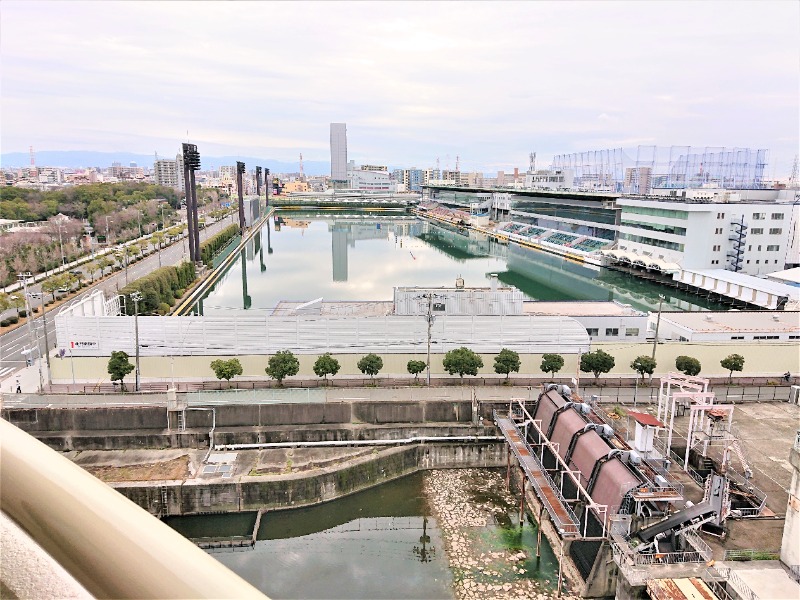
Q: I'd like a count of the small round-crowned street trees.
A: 13